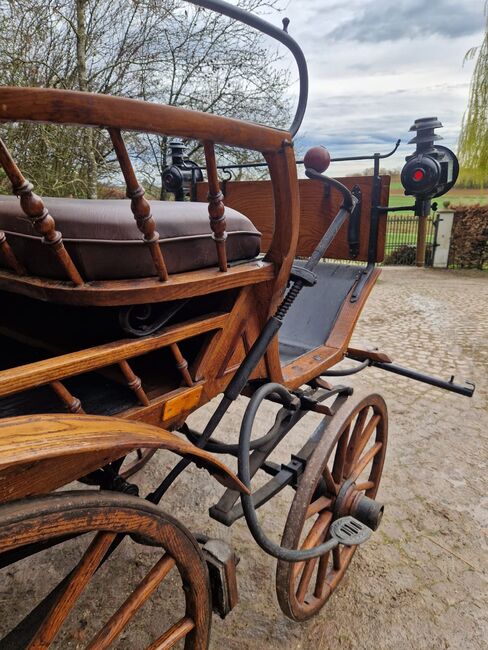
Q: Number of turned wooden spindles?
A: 7